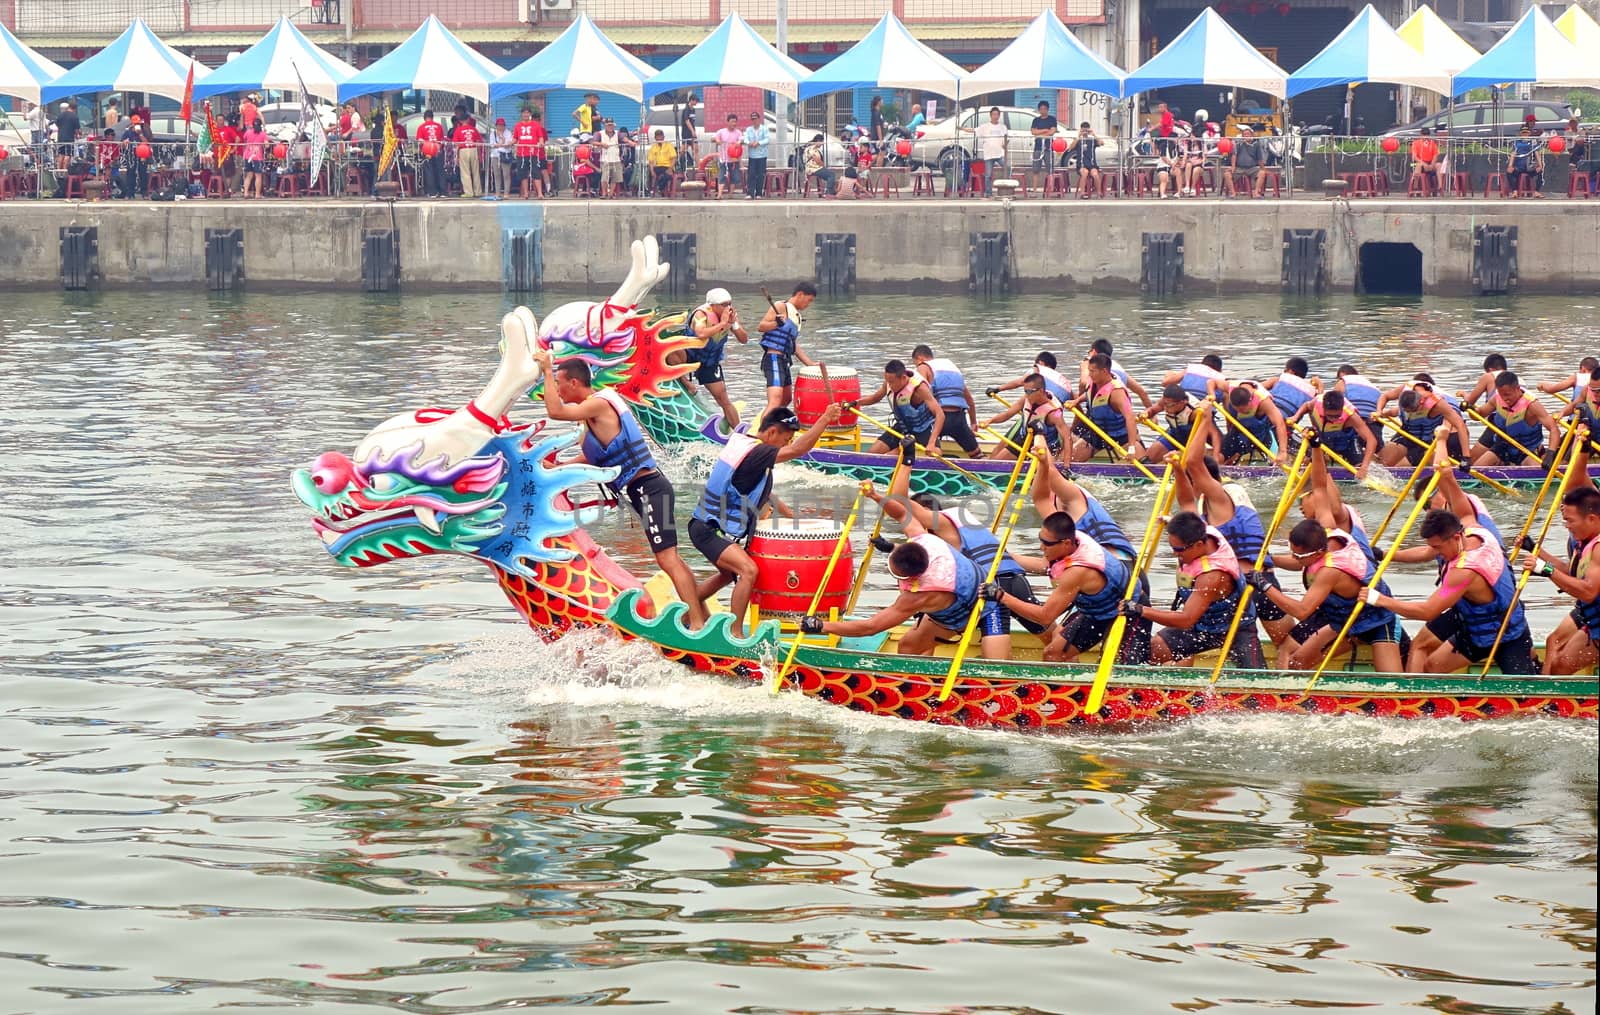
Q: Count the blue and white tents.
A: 11